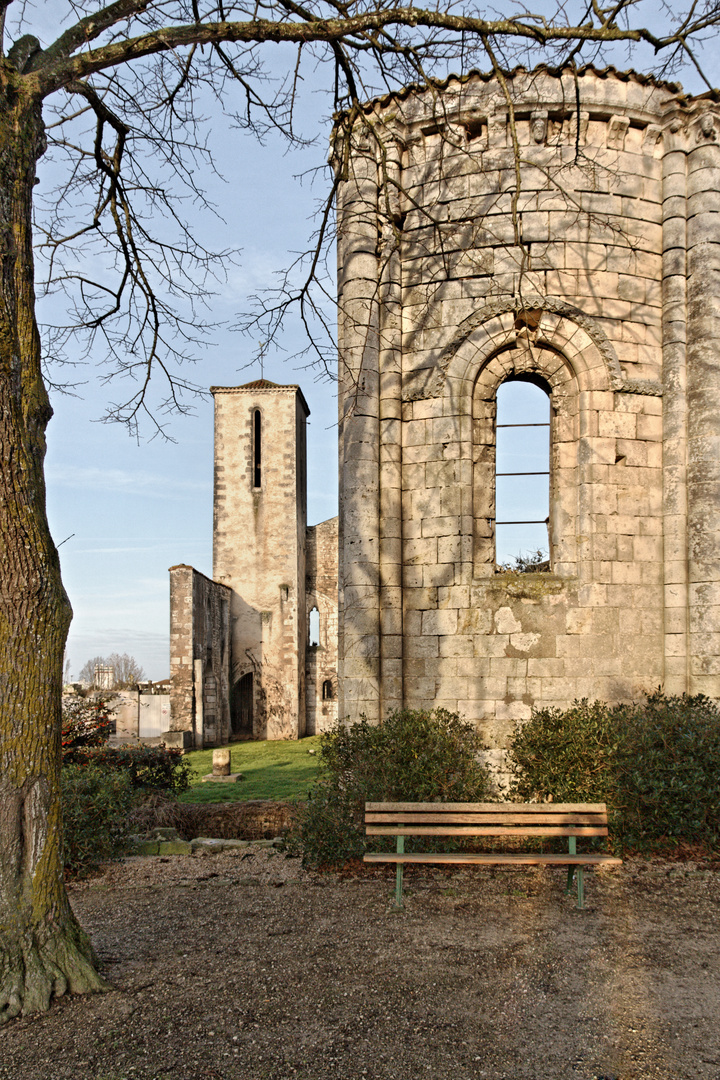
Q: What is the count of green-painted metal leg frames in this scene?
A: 2